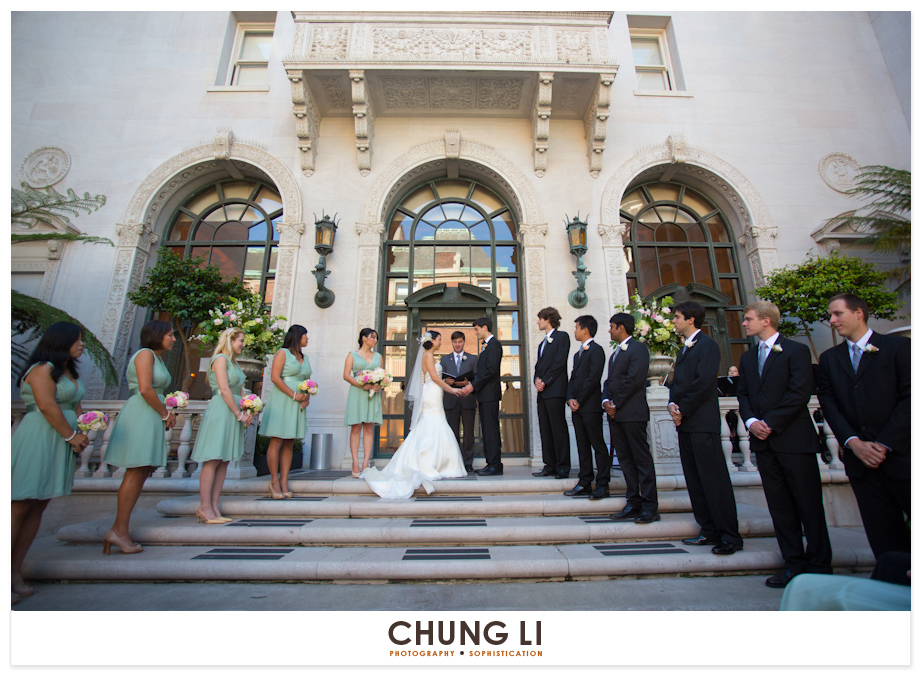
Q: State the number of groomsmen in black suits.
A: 6